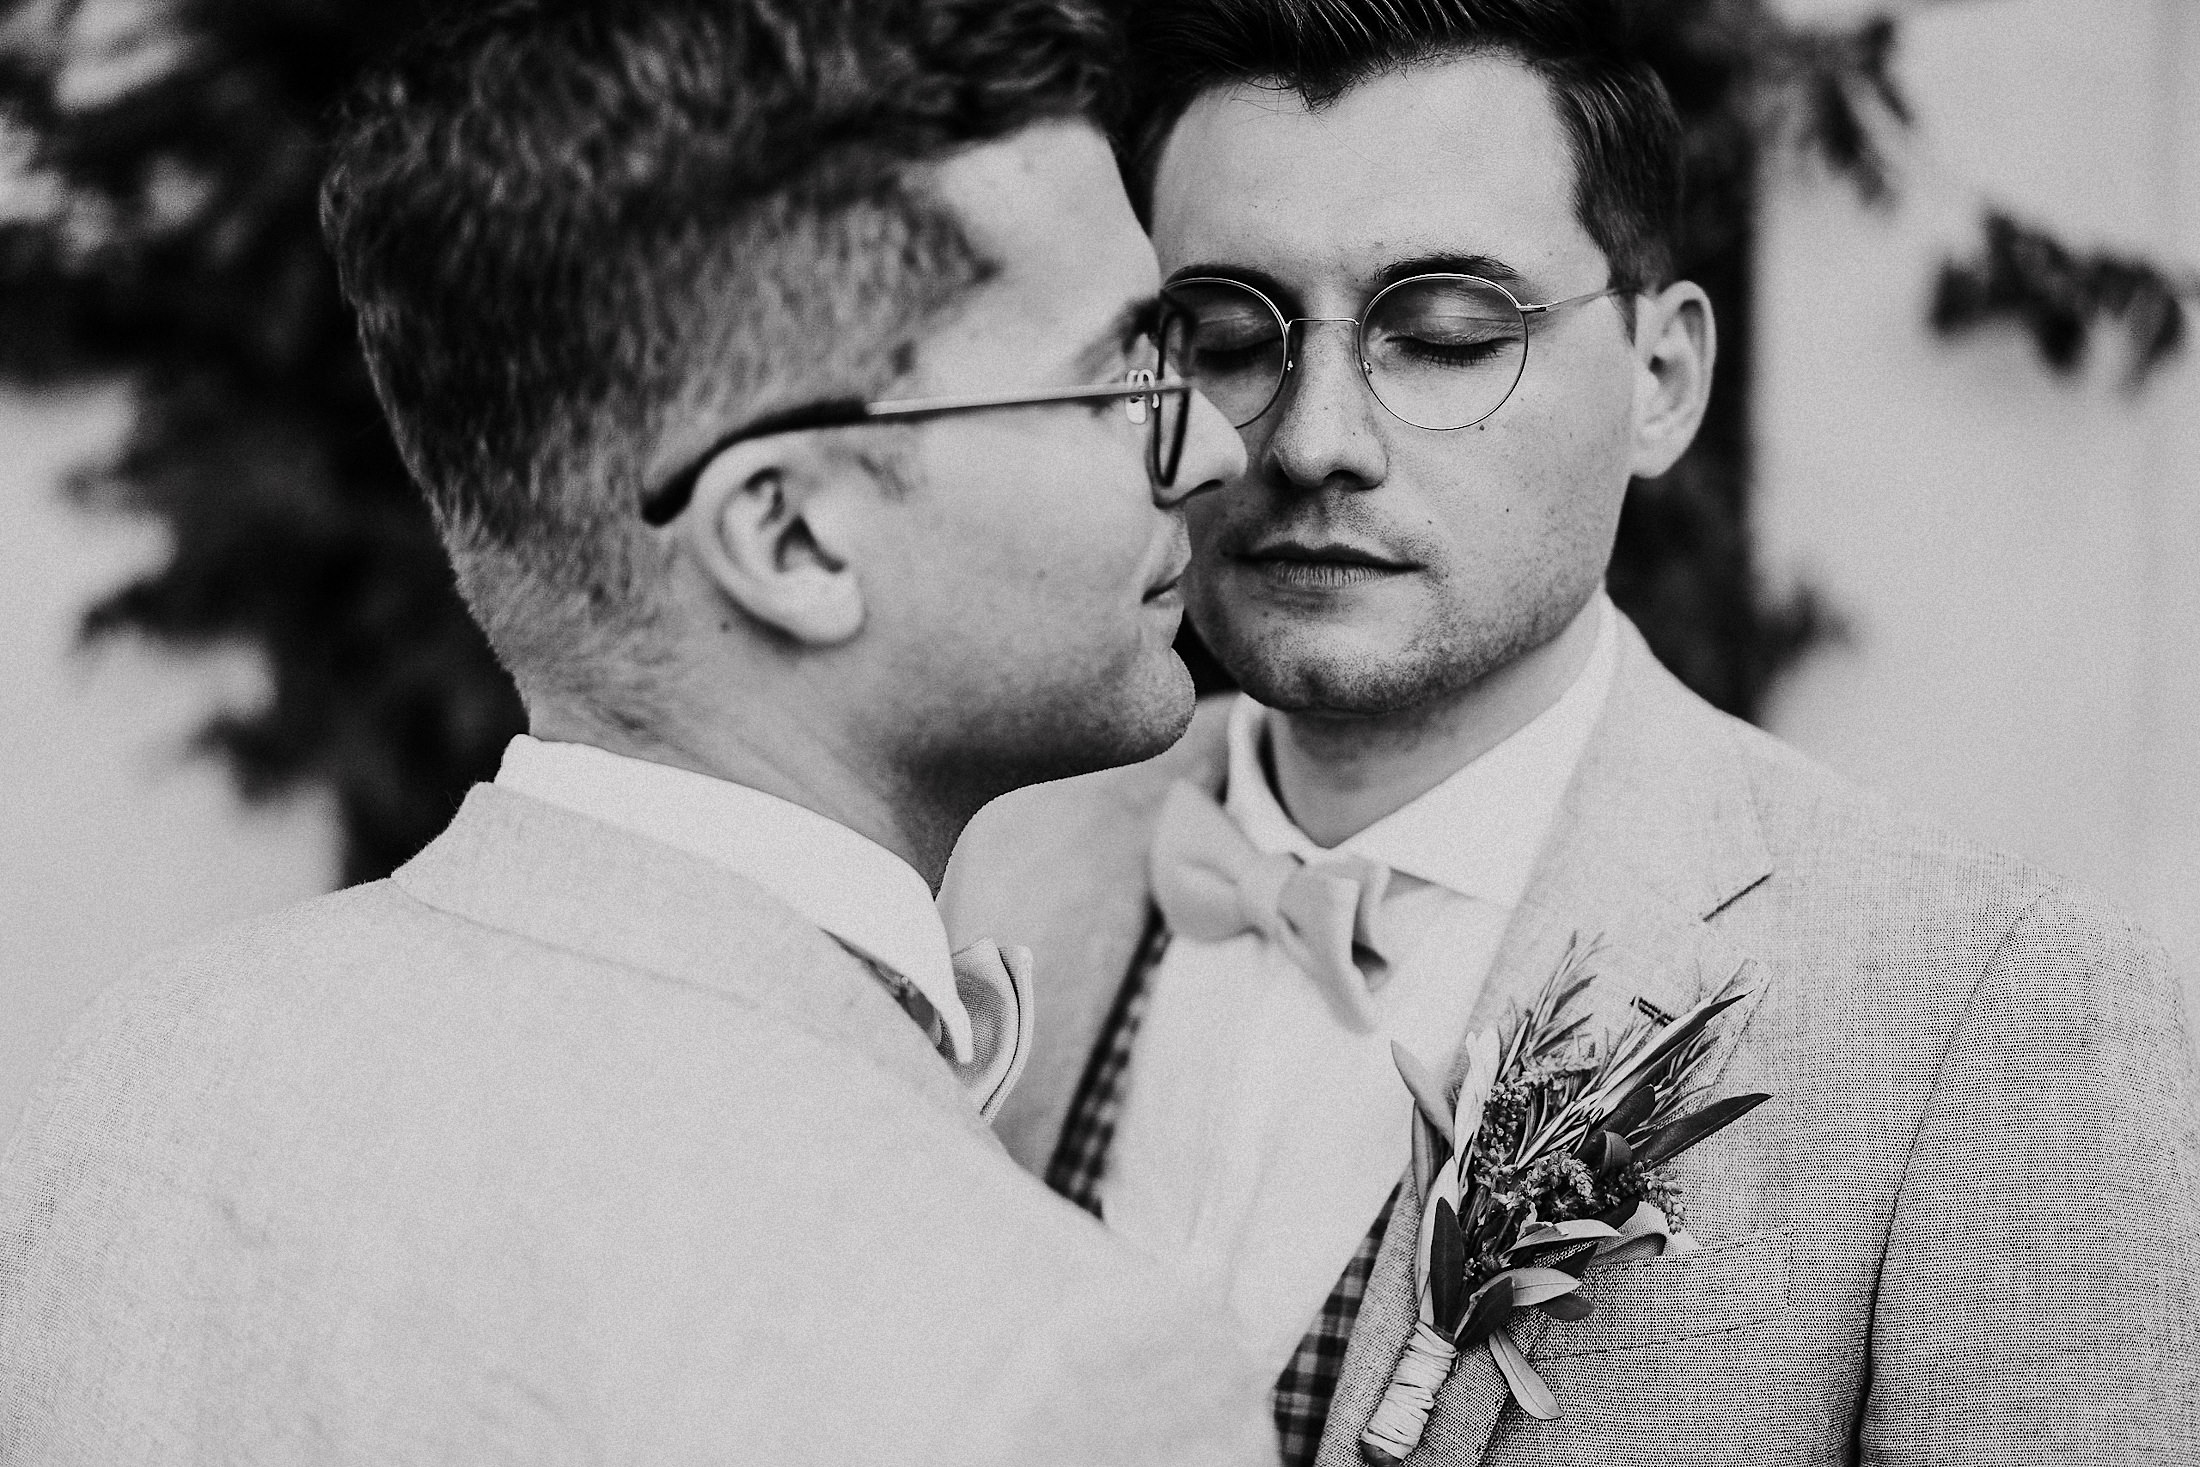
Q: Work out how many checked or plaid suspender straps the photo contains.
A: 2